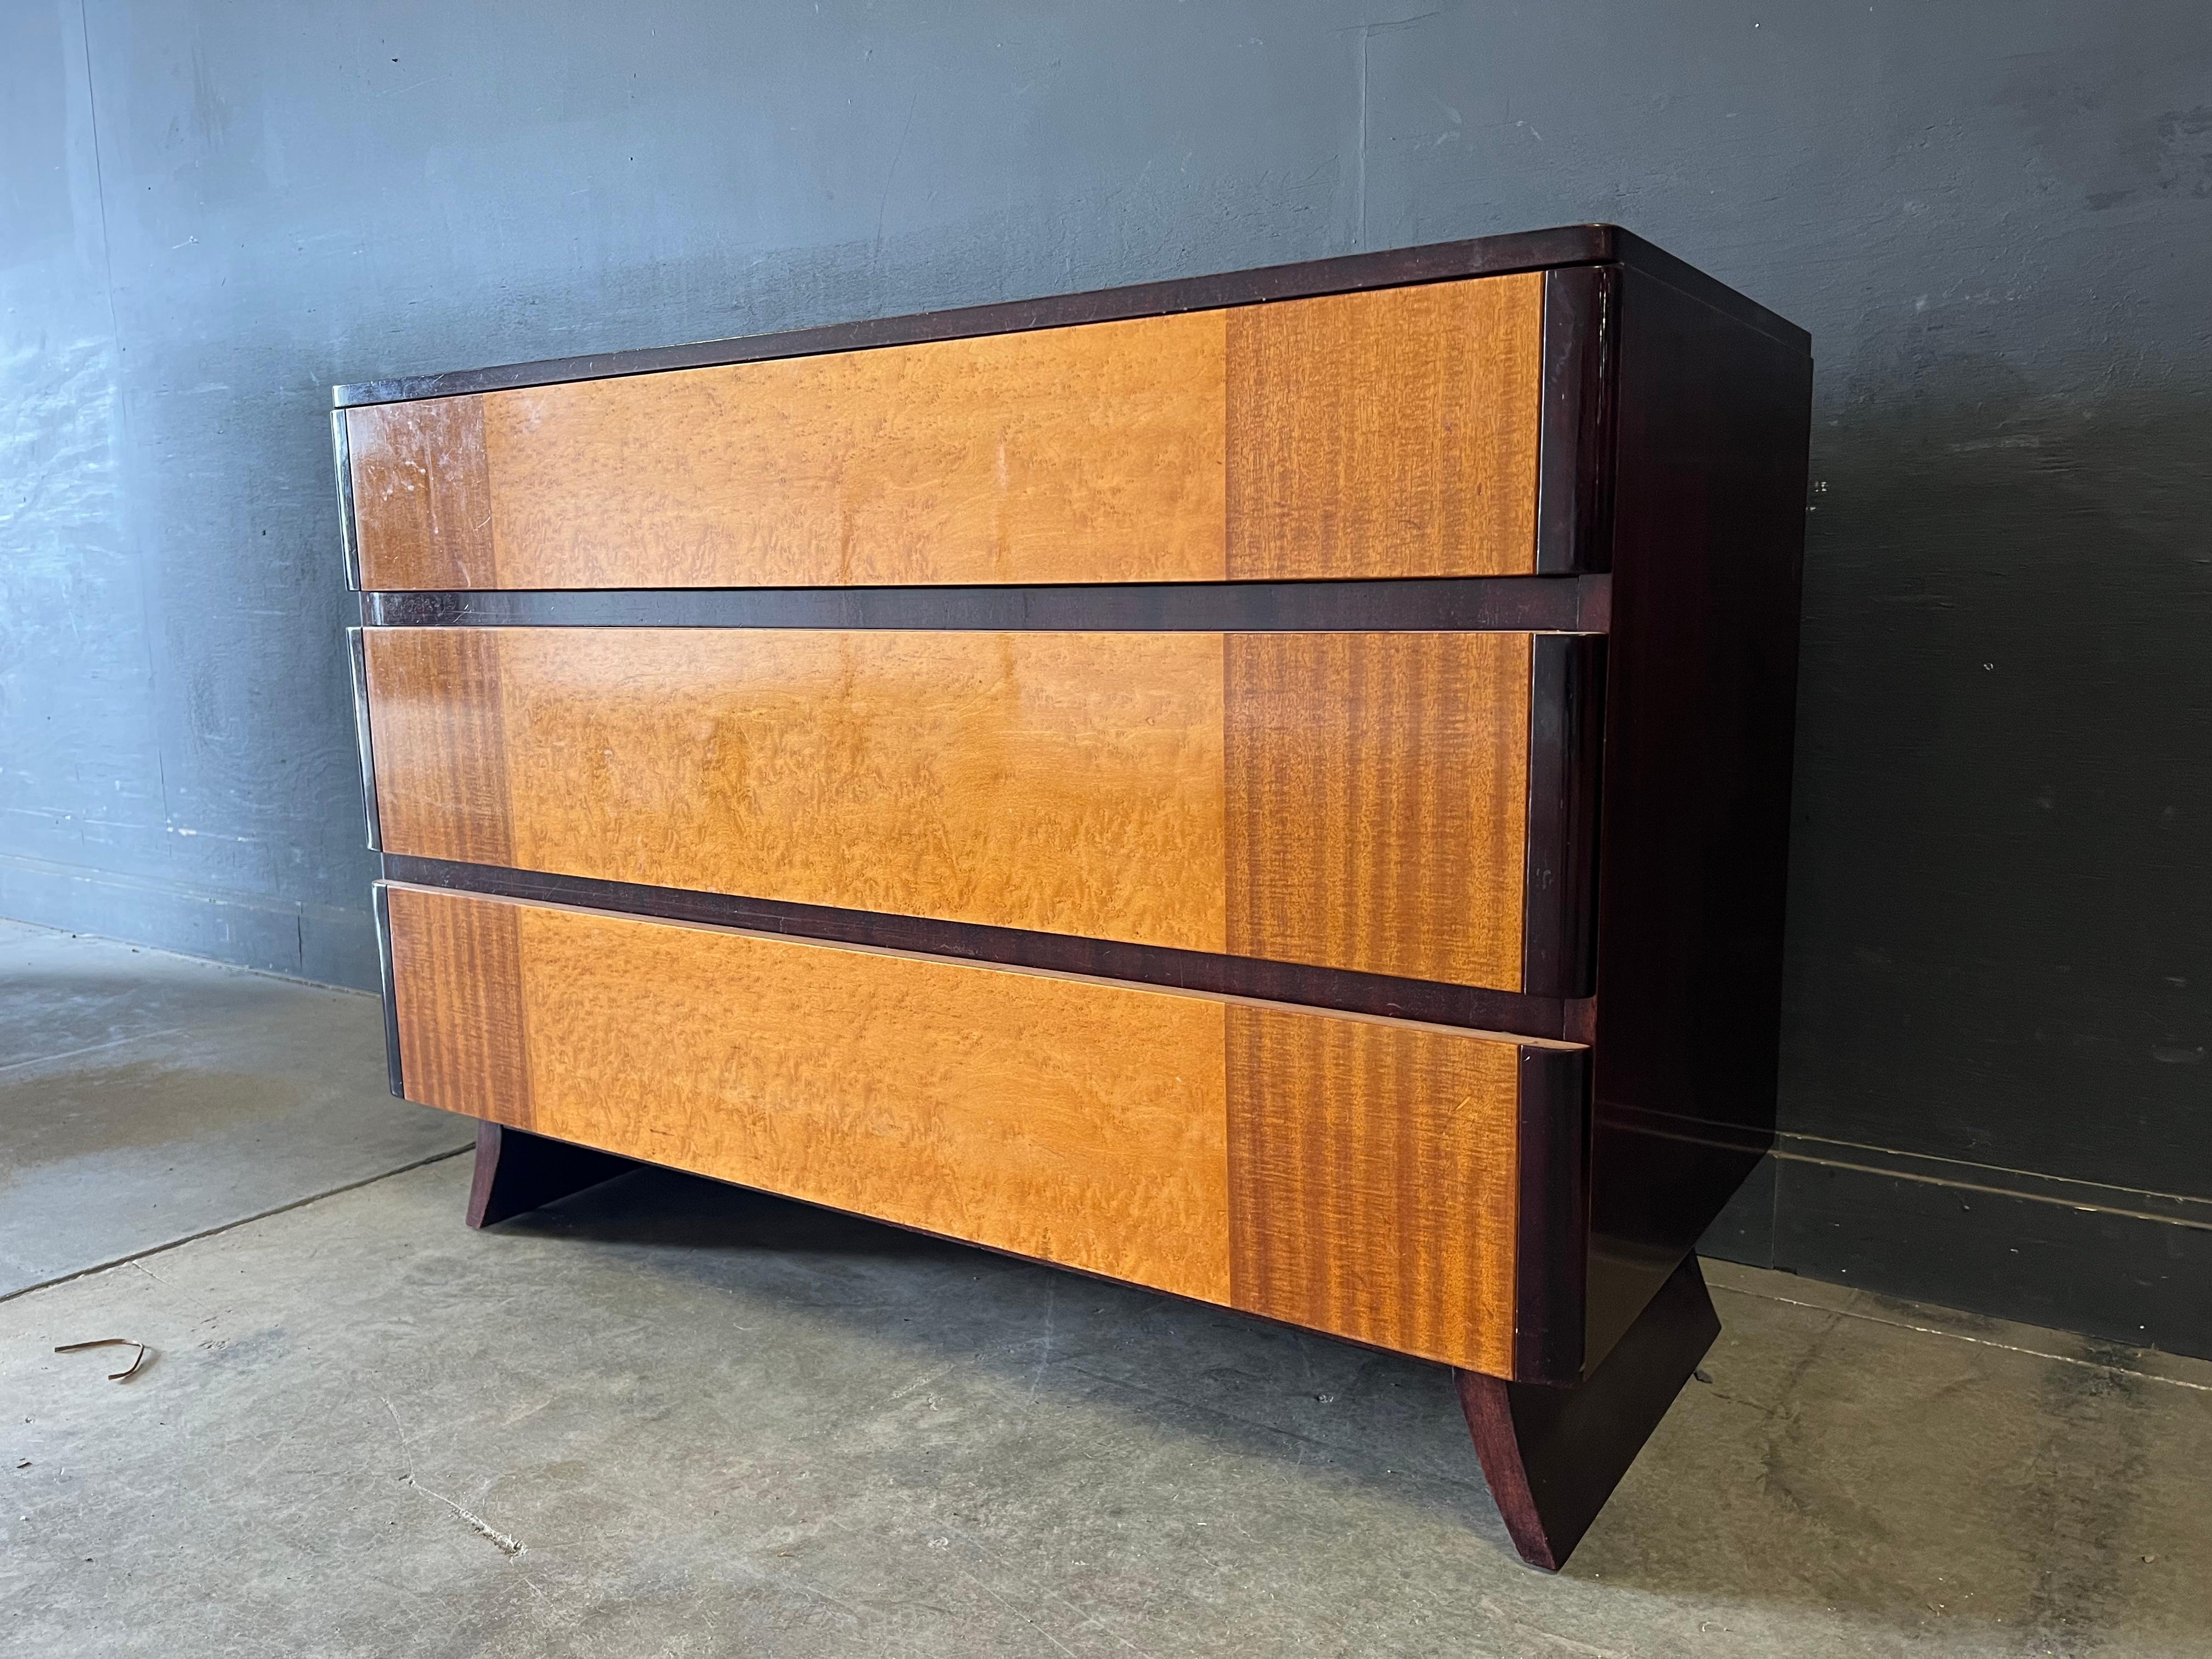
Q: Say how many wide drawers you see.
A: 3